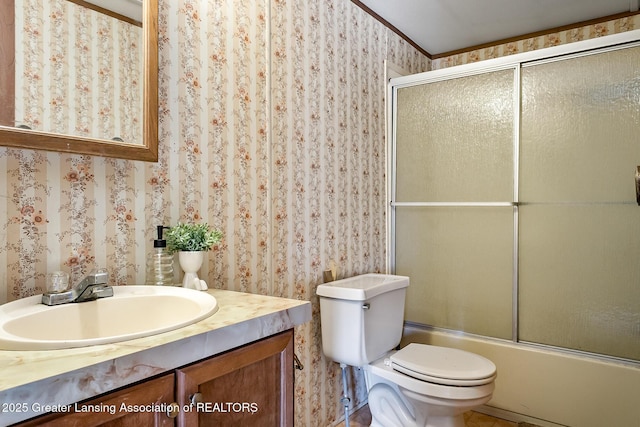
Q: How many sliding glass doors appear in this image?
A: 2